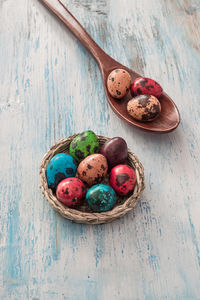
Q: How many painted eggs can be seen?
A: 10